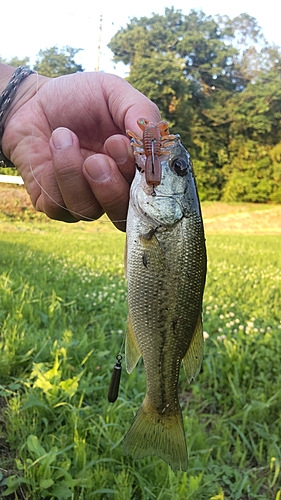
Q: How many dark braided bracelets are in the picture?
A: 1